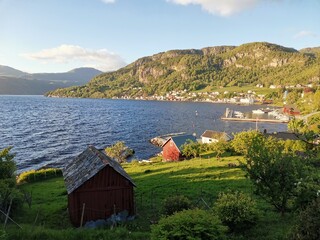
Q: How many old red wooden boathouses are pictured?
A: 2